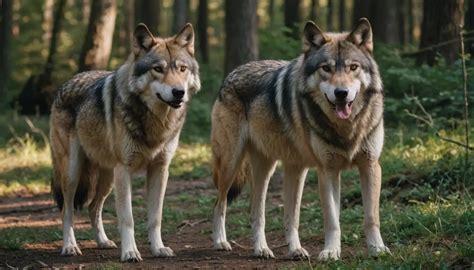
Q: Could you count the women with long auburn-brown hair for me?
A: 0